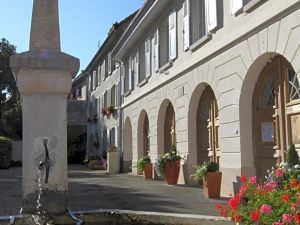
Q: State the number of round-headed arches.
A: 5